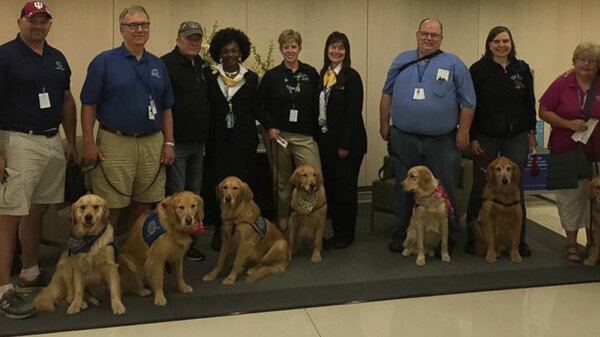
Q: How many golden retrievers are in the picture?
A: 7